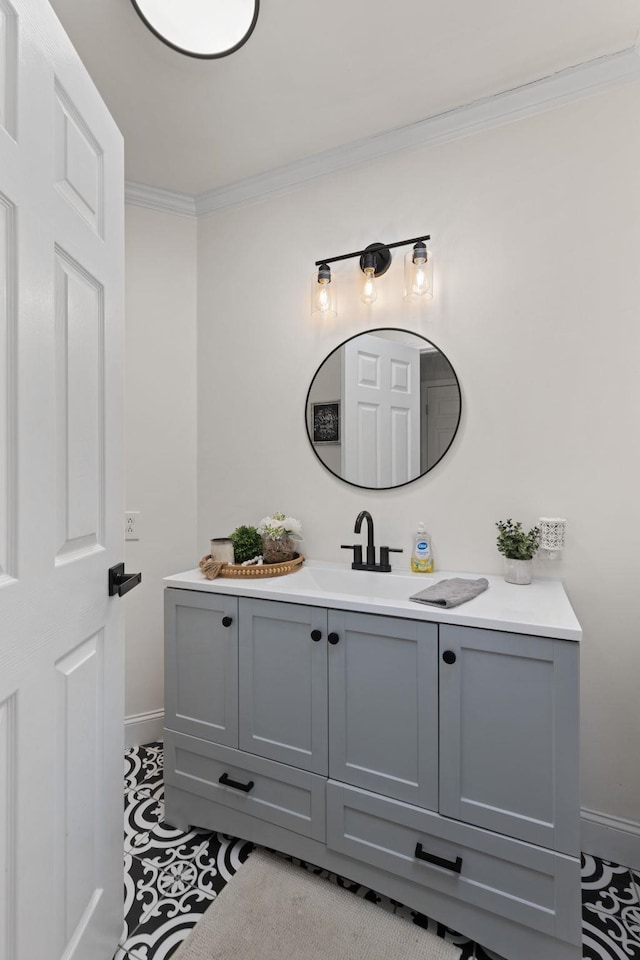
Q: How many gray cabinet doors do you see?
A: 4